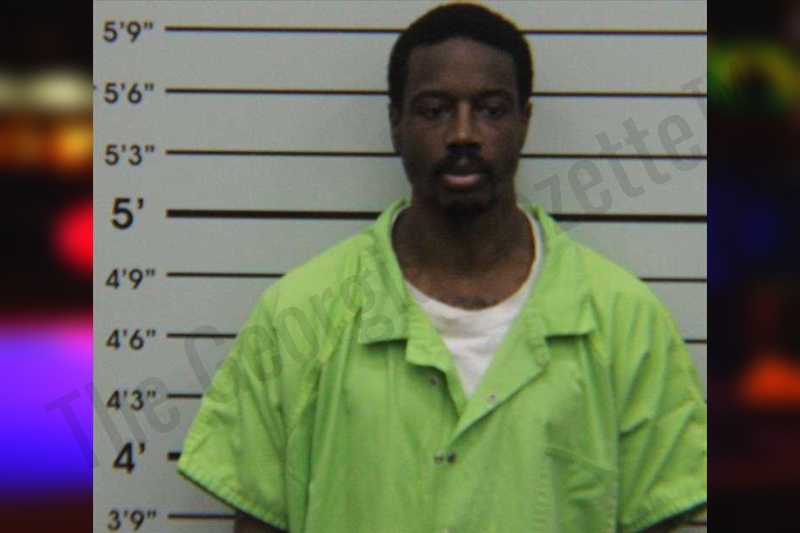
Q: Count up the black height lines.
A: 9